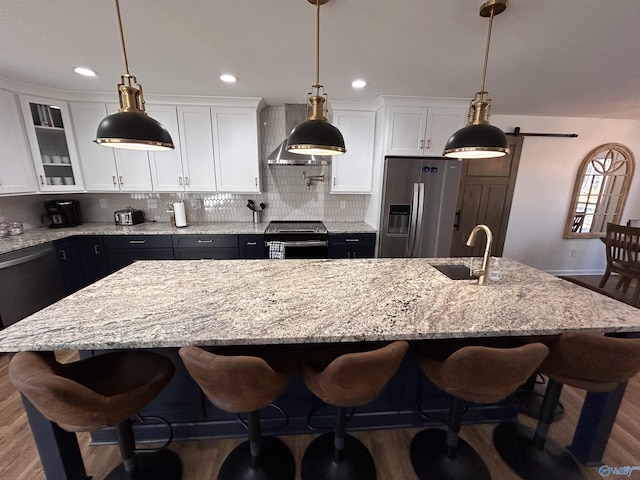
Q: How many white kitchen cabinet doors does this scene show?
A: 10